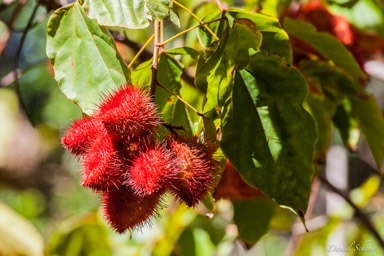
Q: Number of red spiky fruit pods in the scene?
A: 6